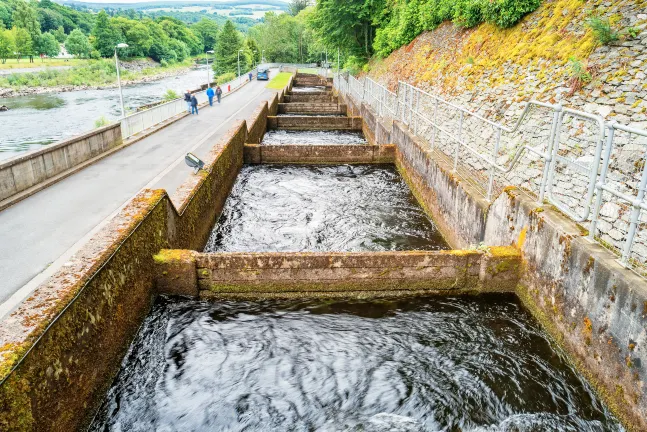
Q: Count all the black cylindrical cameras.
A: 0